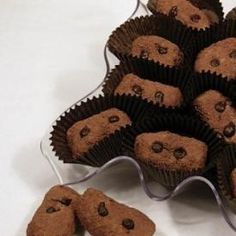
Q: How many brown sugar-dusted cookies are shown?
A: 10